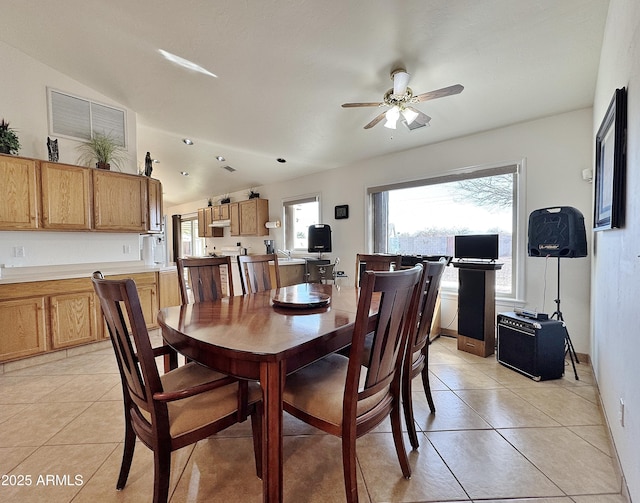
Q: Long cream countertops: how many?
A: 1